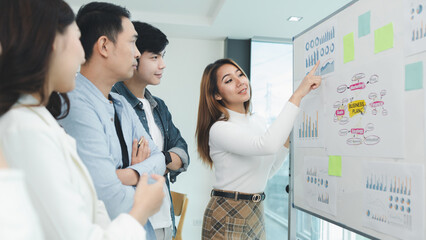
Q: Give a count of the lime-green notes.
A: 3